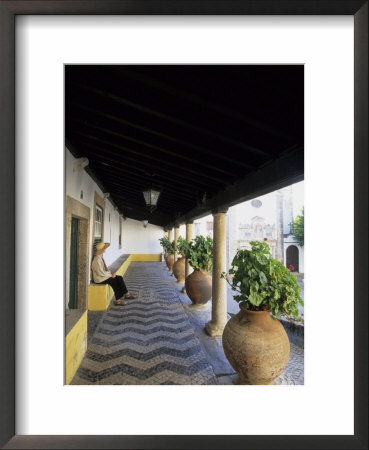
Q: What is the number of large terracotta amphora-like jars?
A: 4